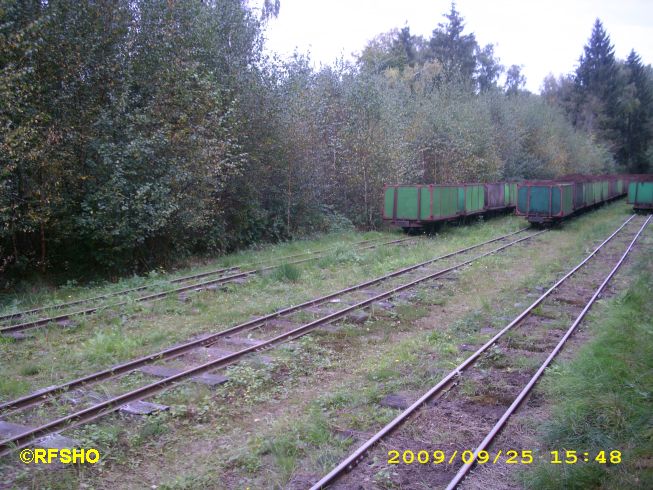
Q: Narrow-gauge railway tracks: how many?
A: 3